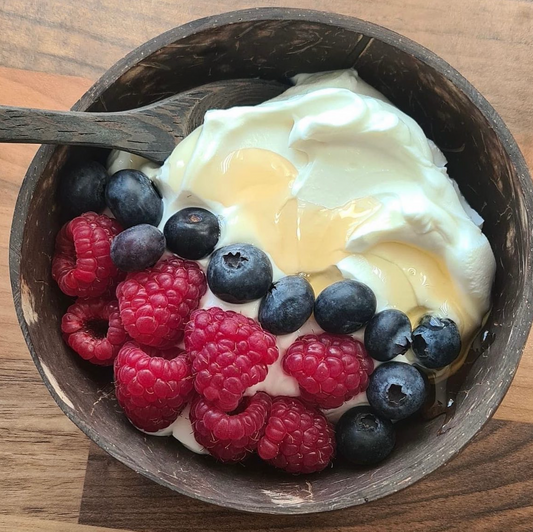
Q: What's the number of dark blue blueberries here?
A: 11